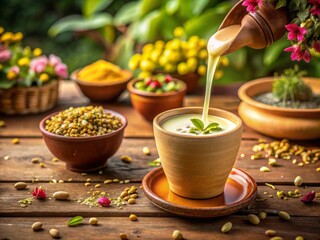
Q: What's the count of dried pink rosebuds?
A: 3